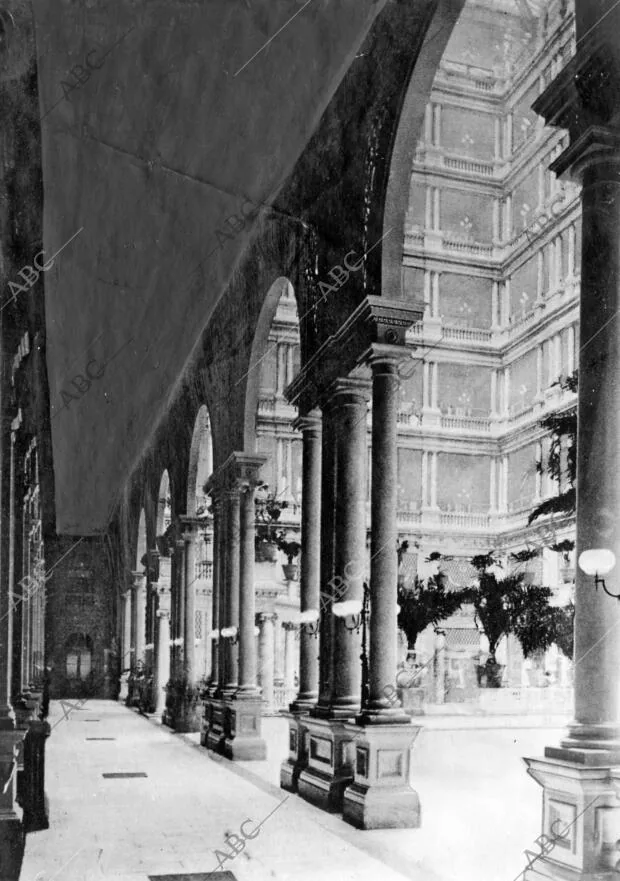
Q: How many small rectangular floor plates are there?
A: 4